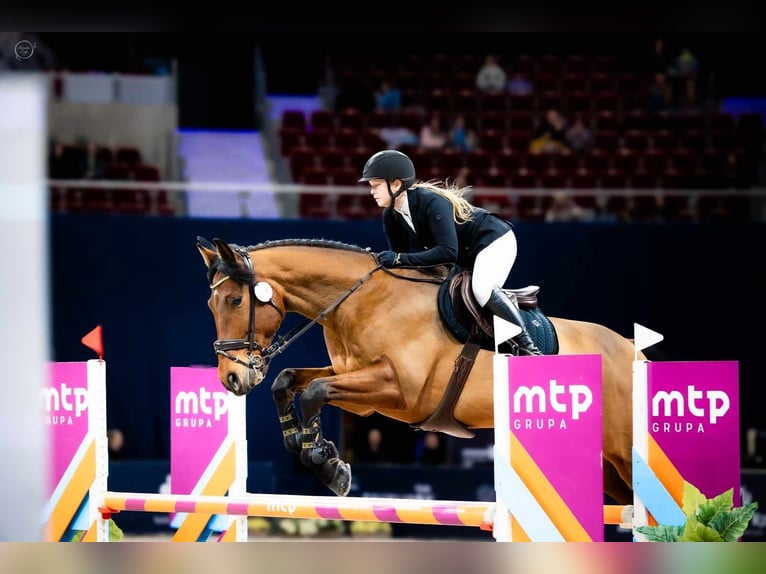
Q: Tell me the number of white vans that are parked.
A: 0